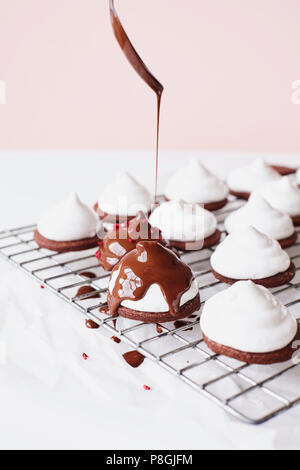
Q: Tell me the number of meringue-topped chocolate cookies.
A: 11